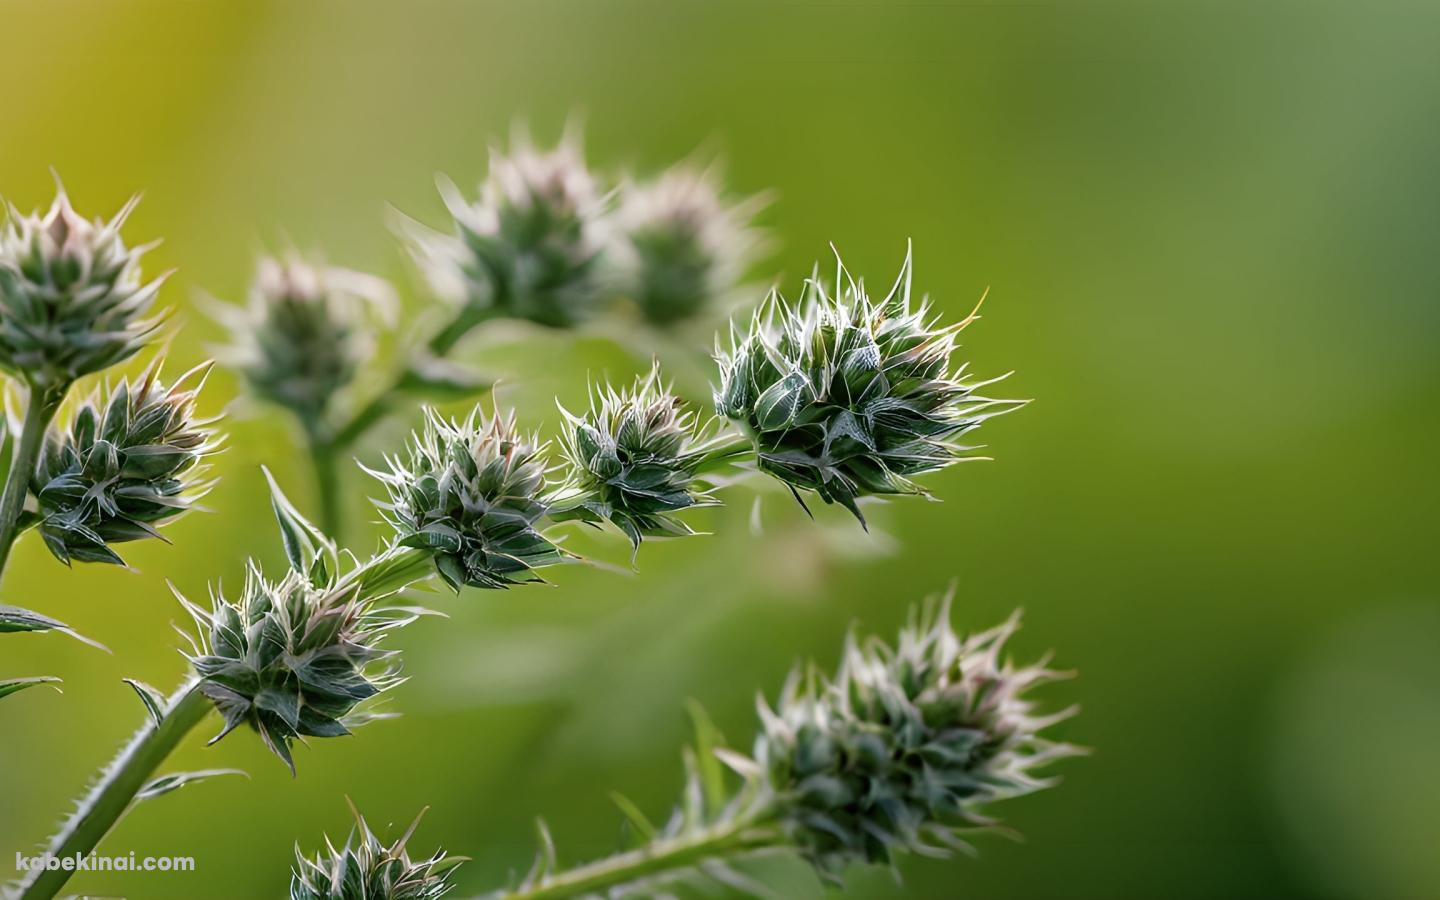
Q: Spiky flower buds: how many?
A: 11